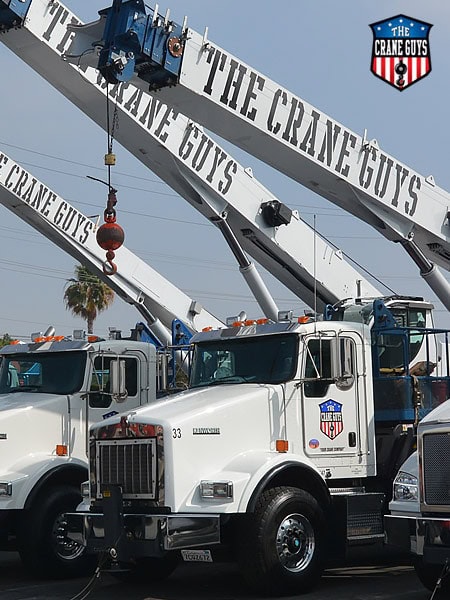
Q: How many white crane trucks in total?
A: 3